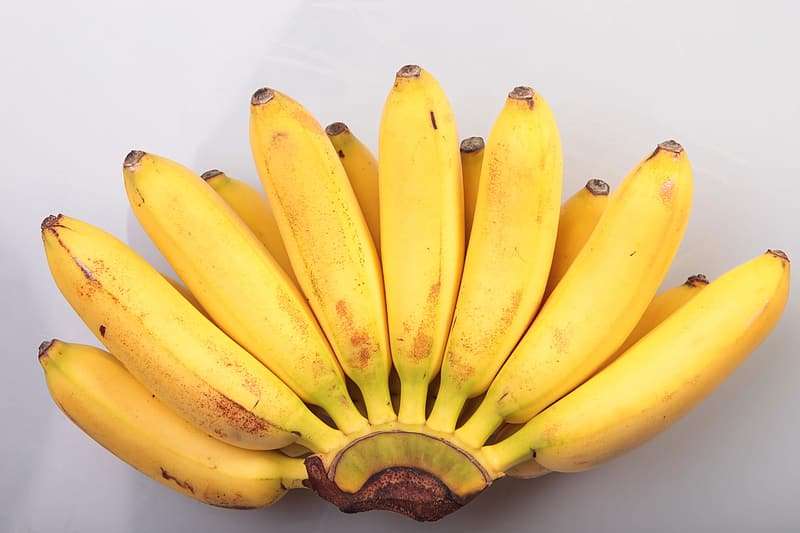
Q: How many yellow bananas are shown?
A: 13